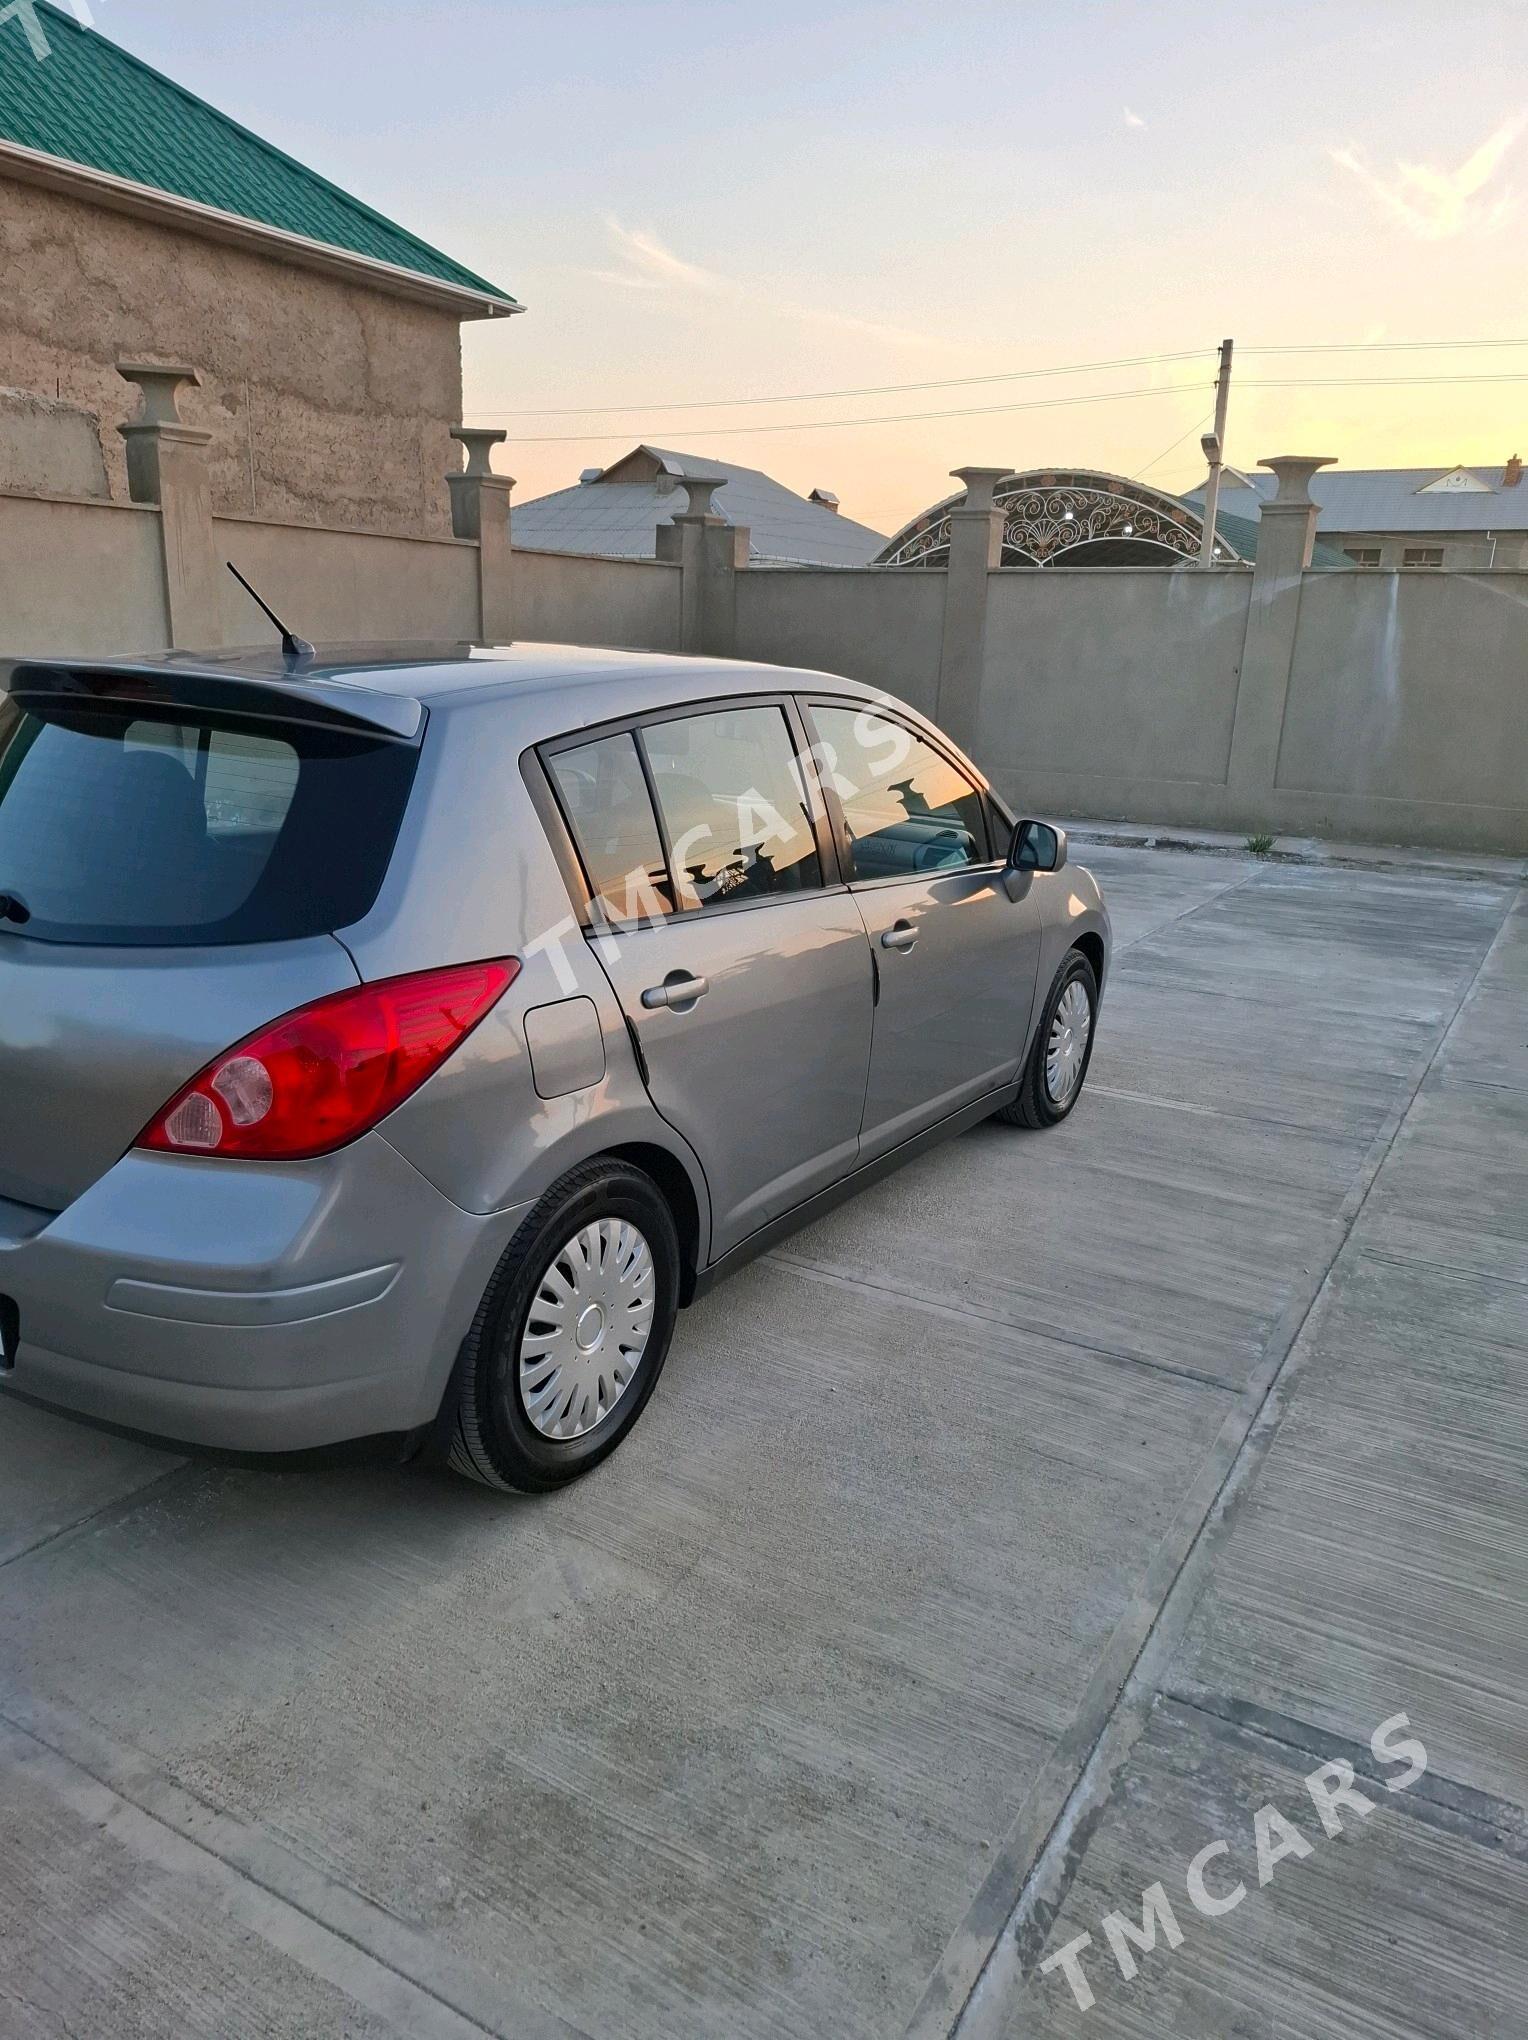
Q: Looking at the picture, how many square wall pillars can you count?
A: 5